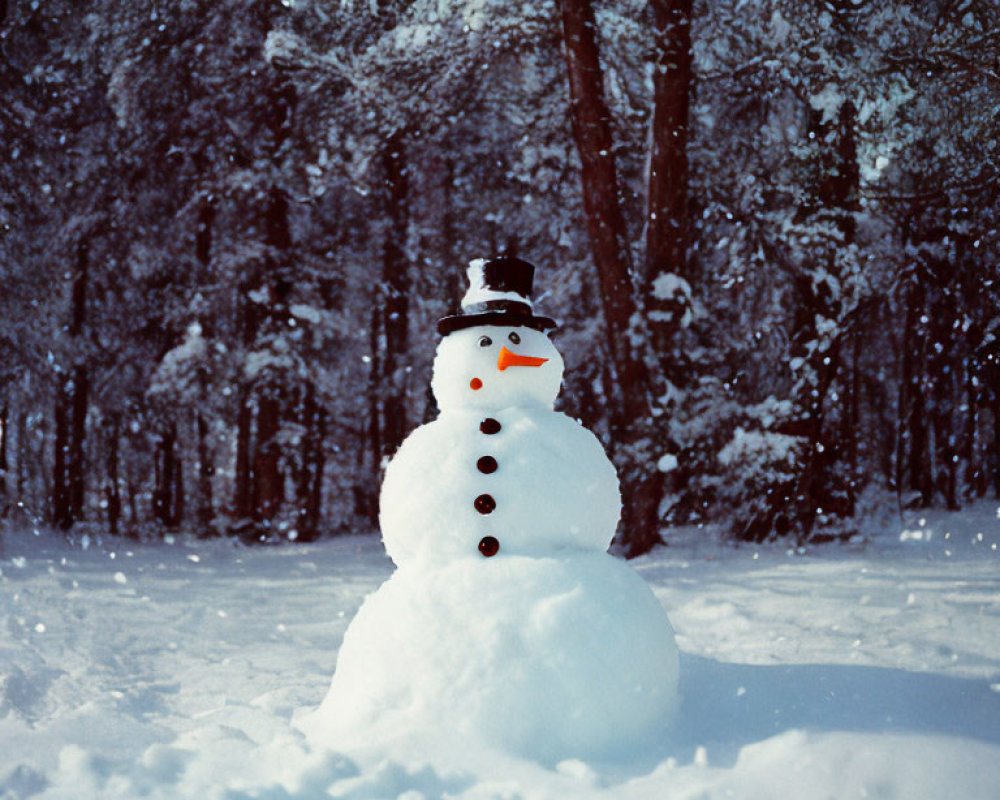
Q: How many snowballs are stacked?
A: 3